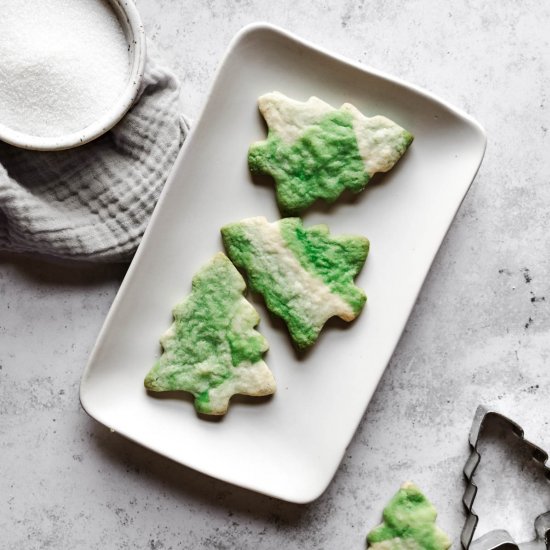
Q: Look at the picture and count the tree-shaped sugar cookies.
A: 4